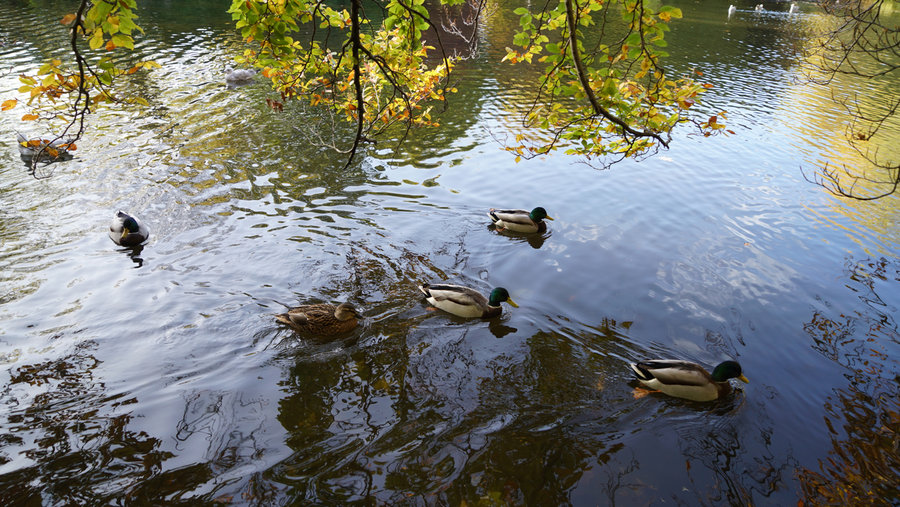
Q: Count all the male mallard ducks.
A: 4